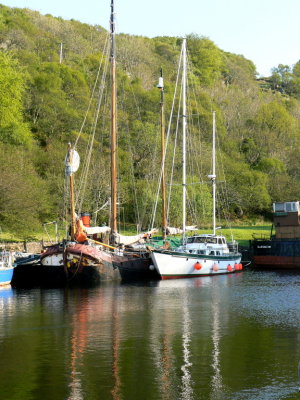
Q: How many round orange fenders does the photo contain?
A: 5